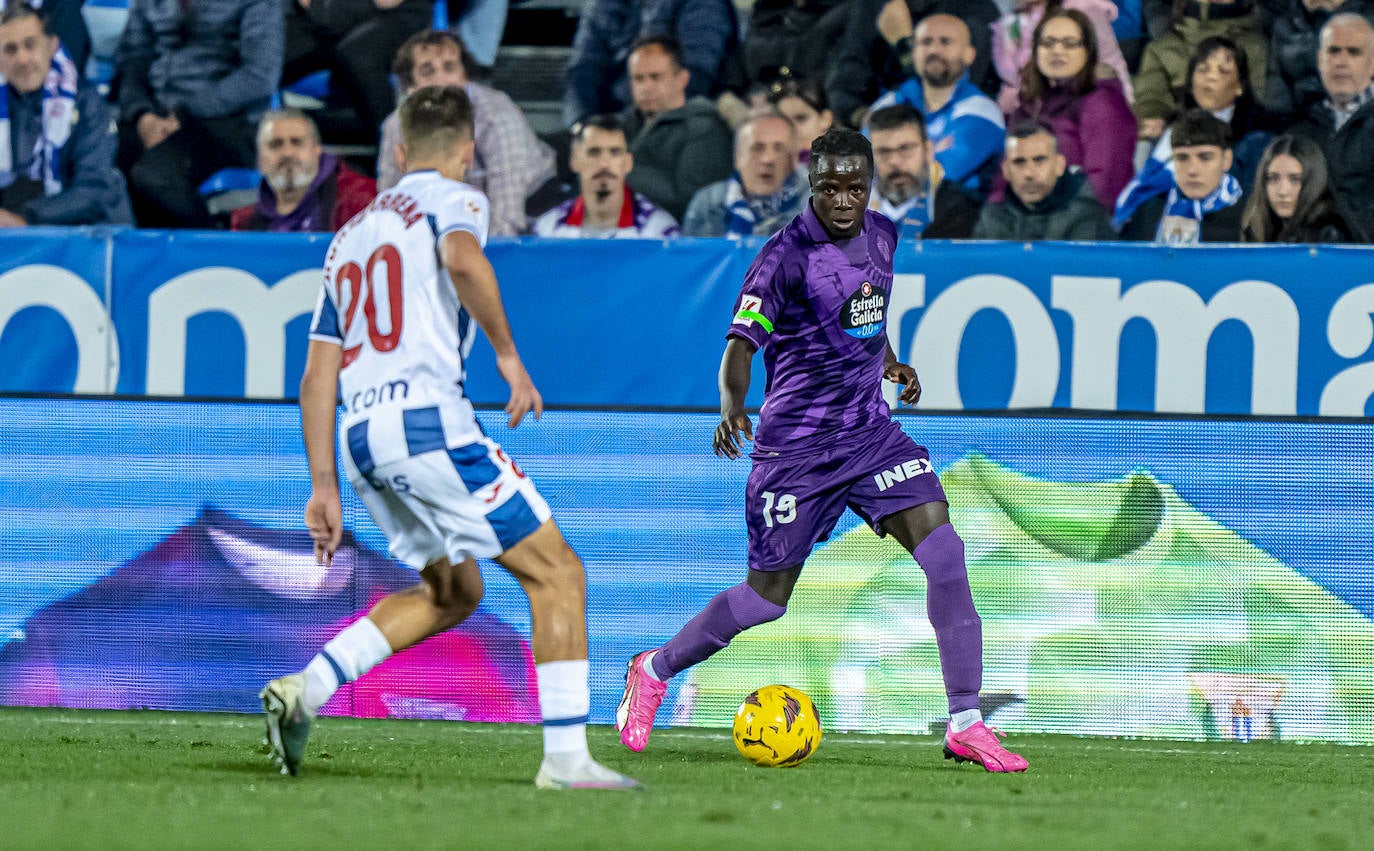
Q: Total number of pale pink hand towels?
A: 0